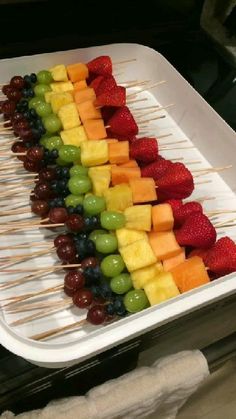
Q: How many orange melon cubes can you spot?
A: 14